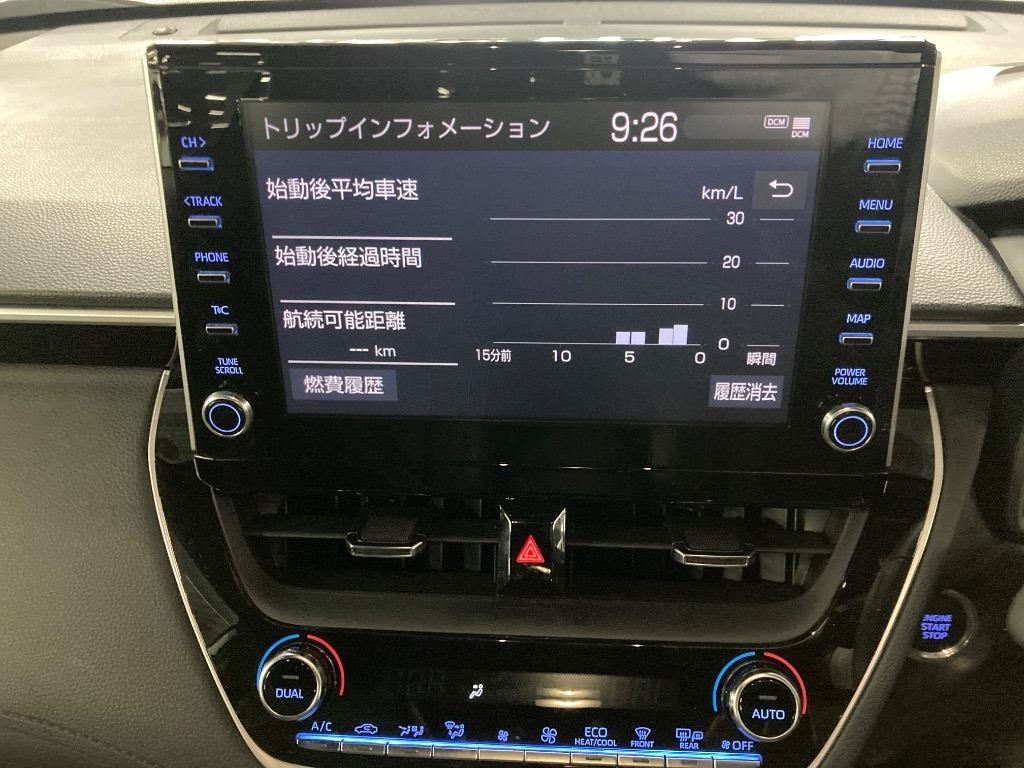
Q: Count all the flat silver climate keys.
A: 10